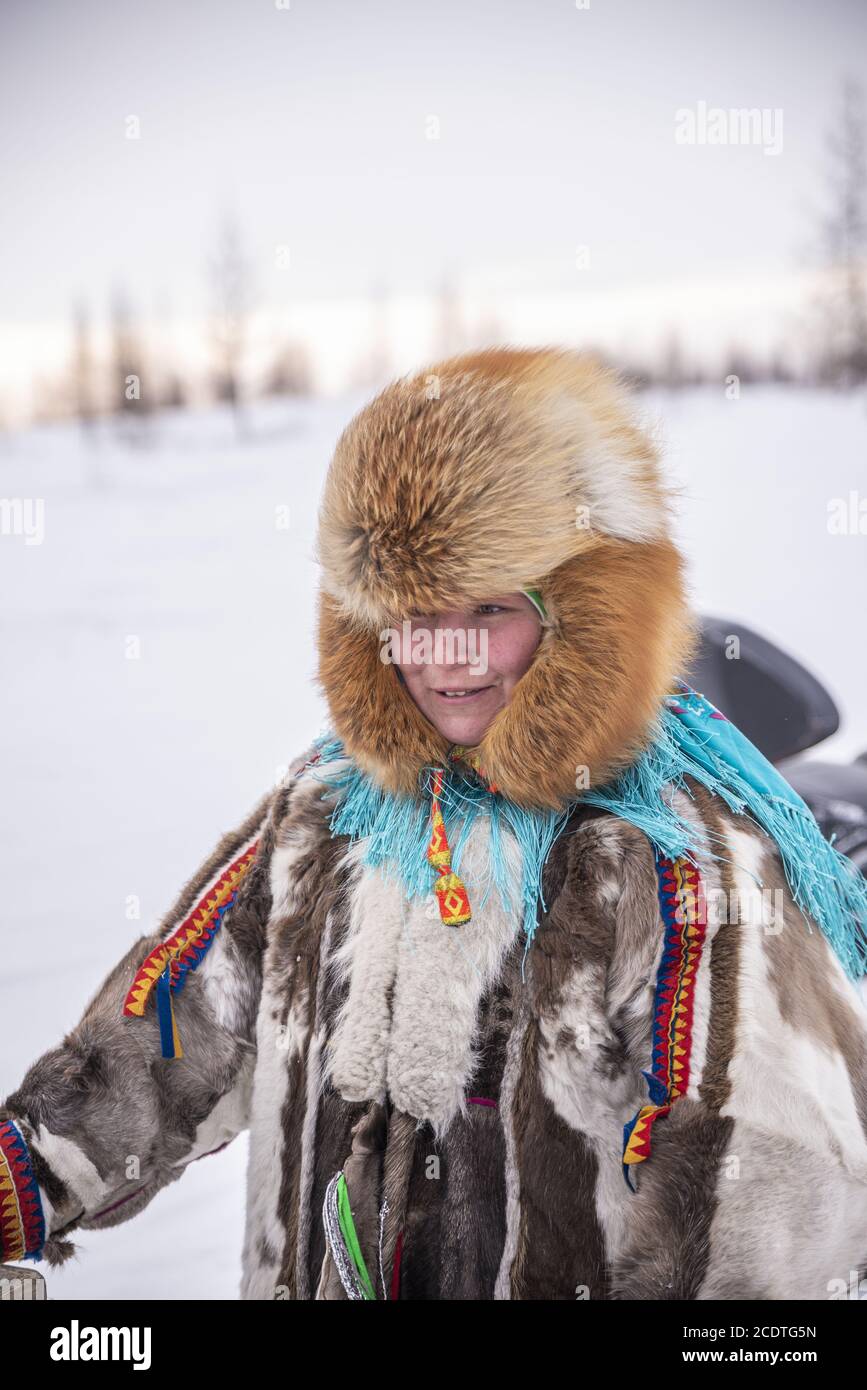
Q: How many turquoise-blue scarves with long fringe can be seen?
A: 1